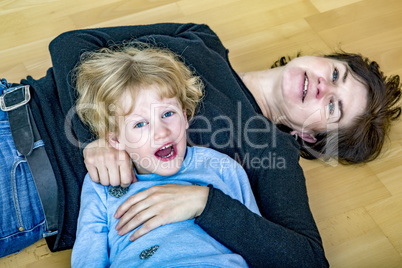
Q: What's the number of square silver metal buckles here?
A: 1